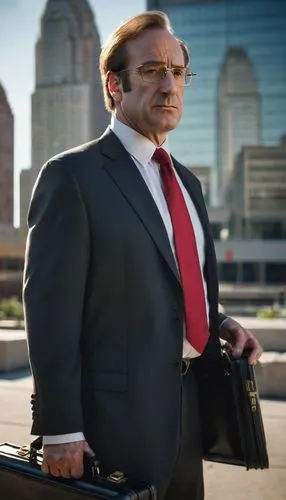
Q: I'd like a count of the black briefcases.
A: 2